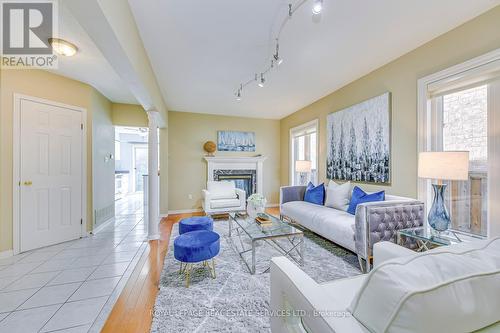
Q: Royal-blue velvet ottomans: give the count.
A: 2